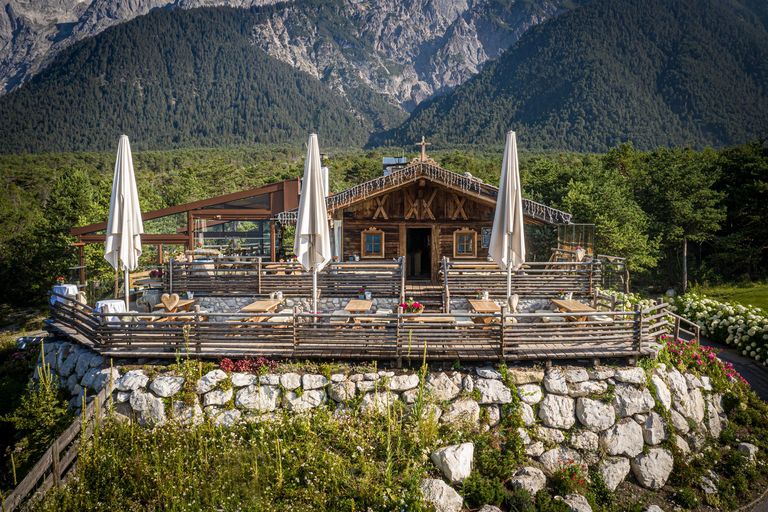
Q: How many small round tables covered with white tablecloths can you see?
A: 2